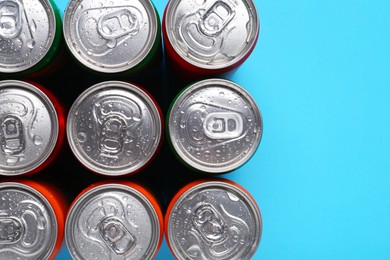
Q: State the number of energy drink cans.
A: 9